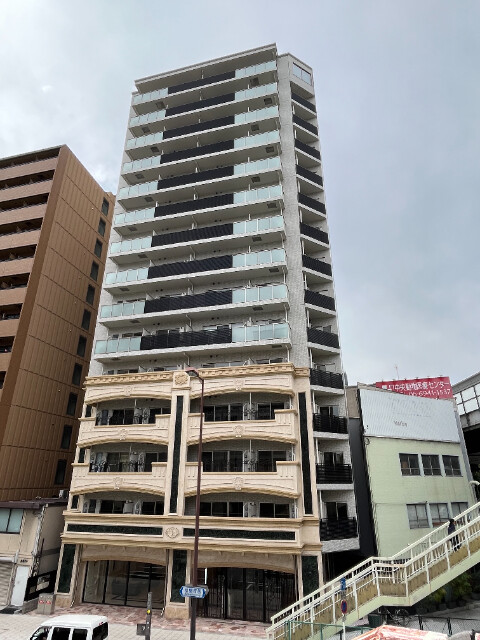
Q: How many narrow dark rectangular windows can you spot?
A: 11